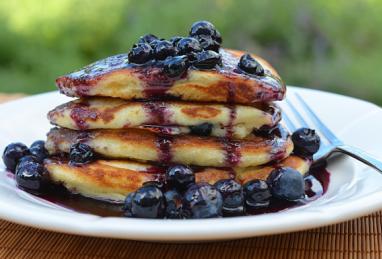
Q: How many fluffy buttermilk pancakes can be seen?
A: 4